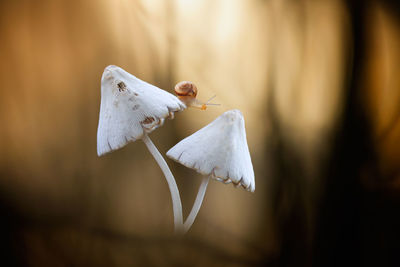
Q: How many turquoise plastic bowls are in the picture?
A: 0